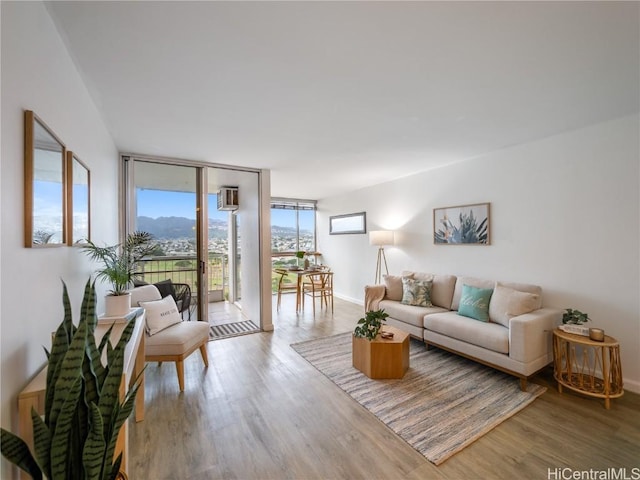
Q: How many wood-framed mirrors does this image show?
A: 2